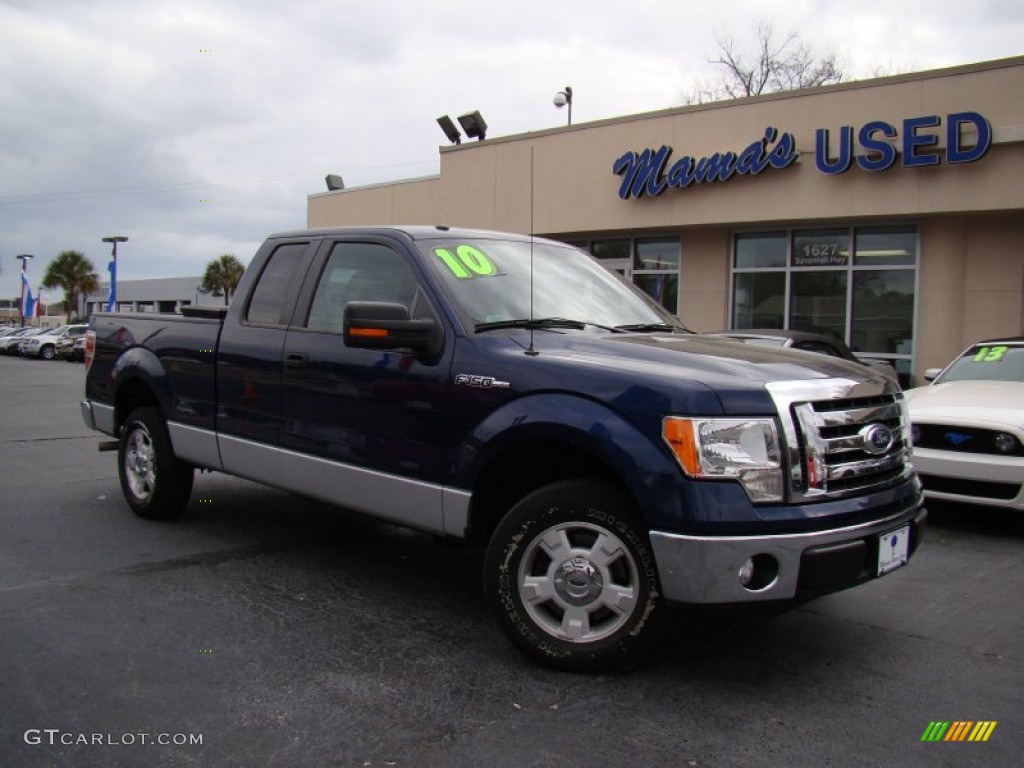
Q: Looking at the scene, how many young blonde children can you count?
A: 0